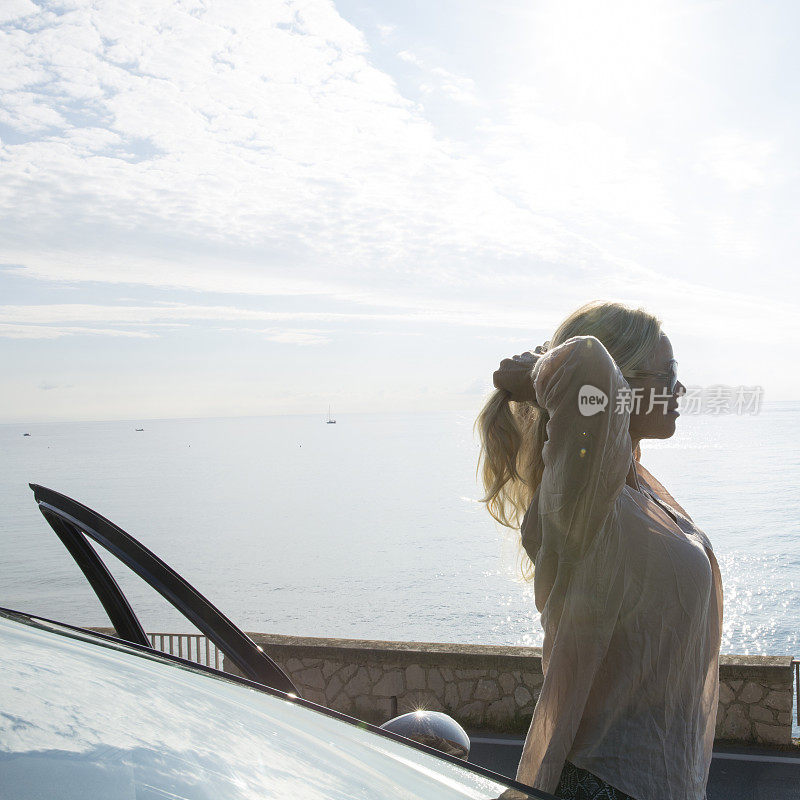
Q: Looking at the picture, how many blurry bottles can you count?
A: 0